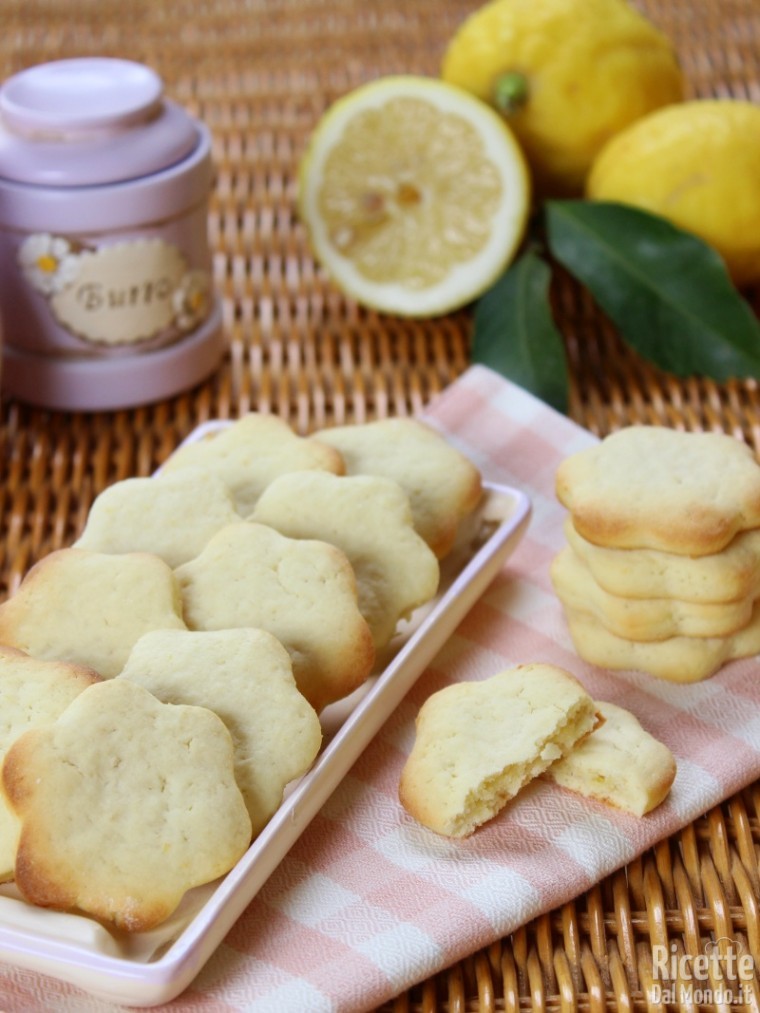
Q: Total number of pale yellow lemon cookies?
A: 14